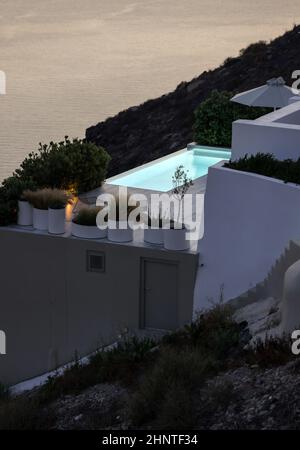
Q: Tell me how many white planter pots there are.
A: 7